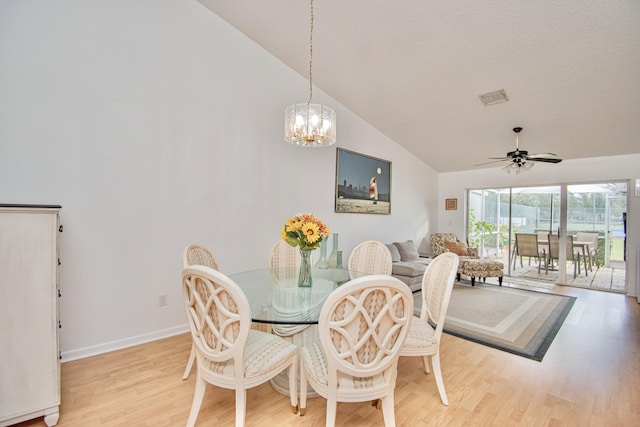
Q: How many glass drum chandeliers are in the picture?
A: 1